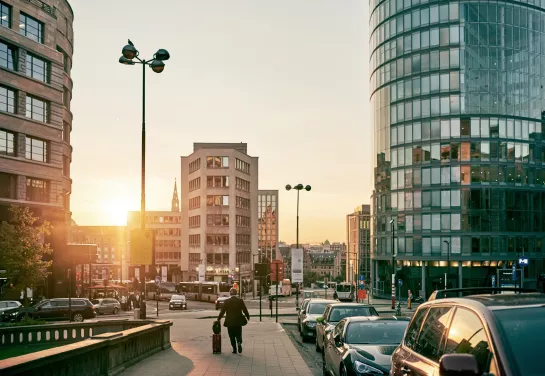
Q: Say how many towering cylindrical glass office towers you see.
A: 1